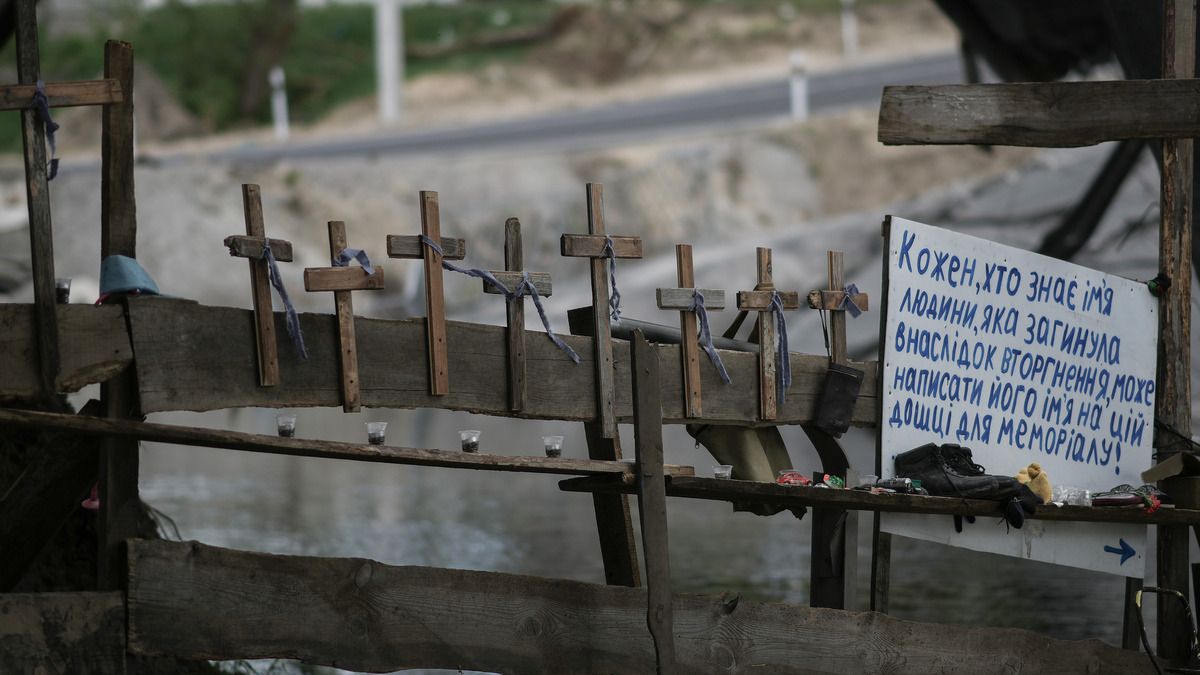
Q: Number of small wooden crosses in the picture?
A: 8